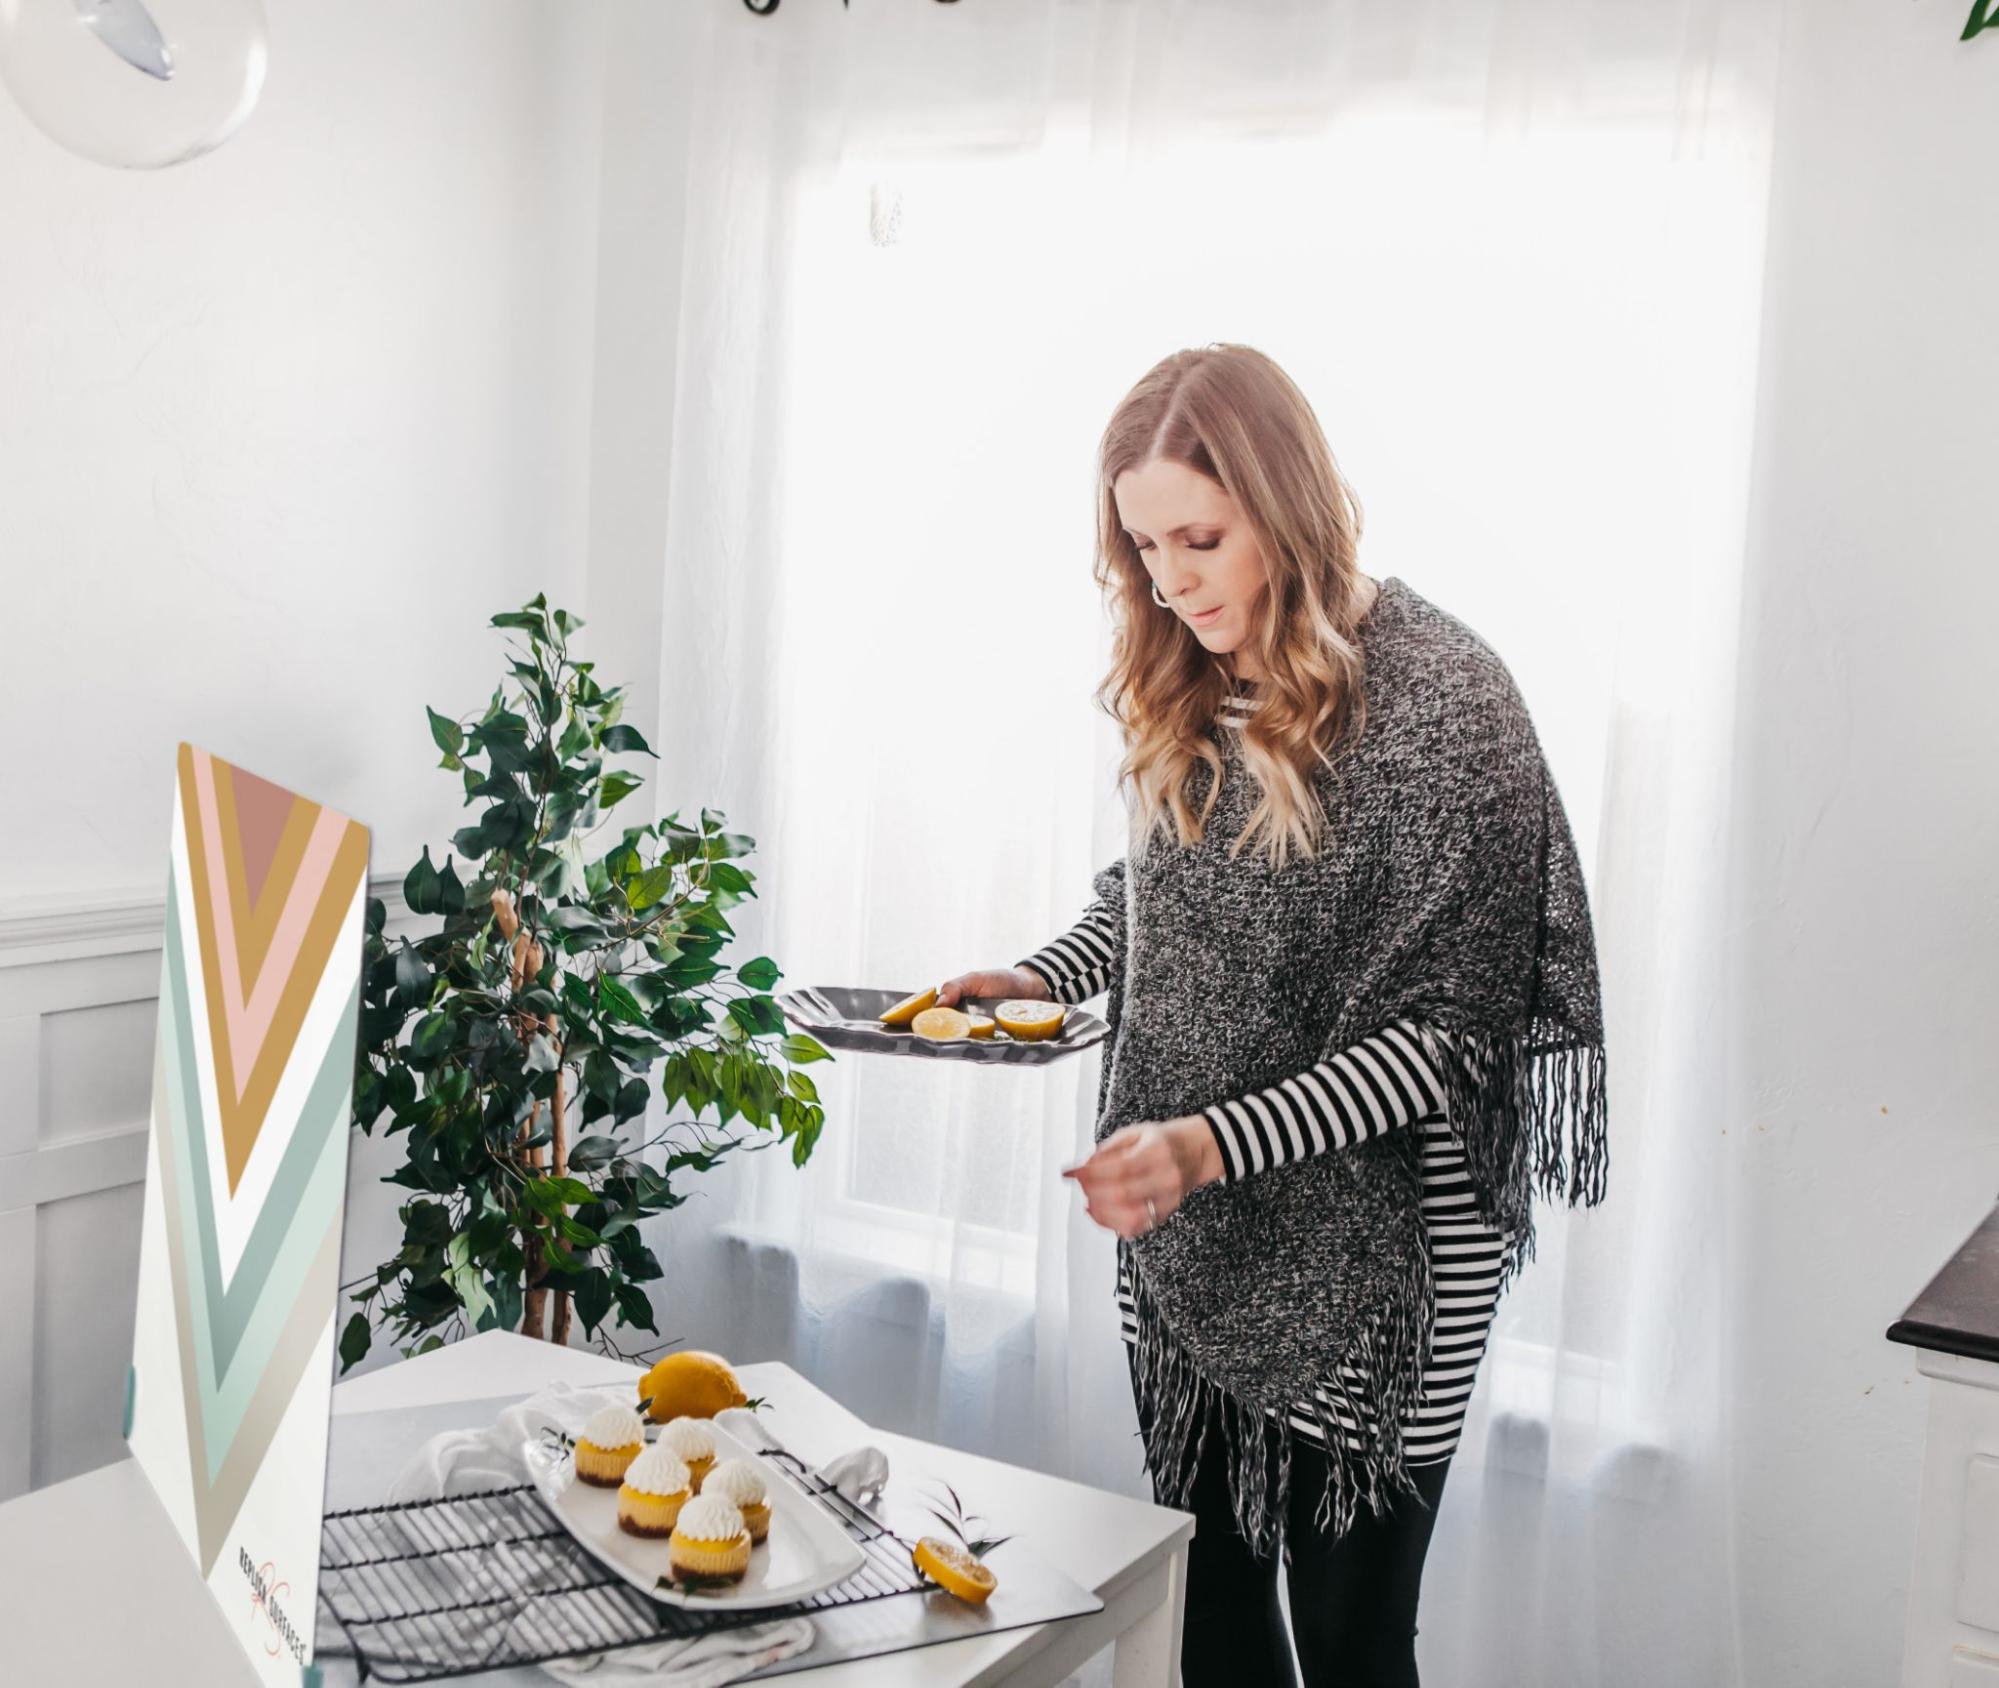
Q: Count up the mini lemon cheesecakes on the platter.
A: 5